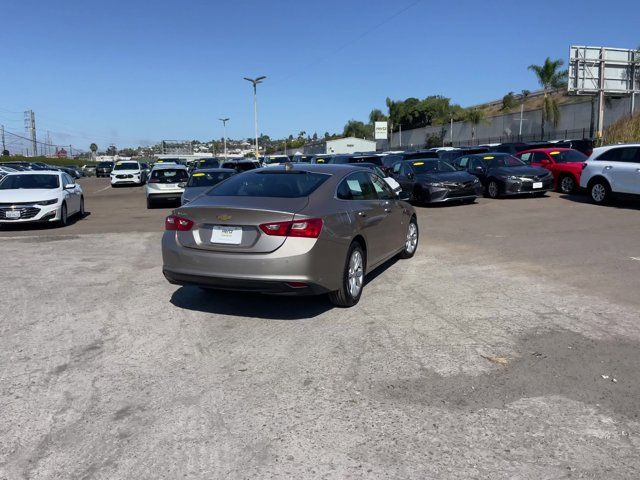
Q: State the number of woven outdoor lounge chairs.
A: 0